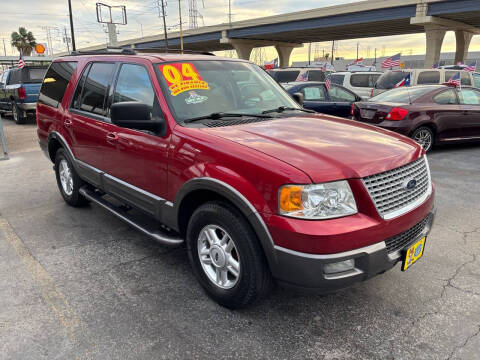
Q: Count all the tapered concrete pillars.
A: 4